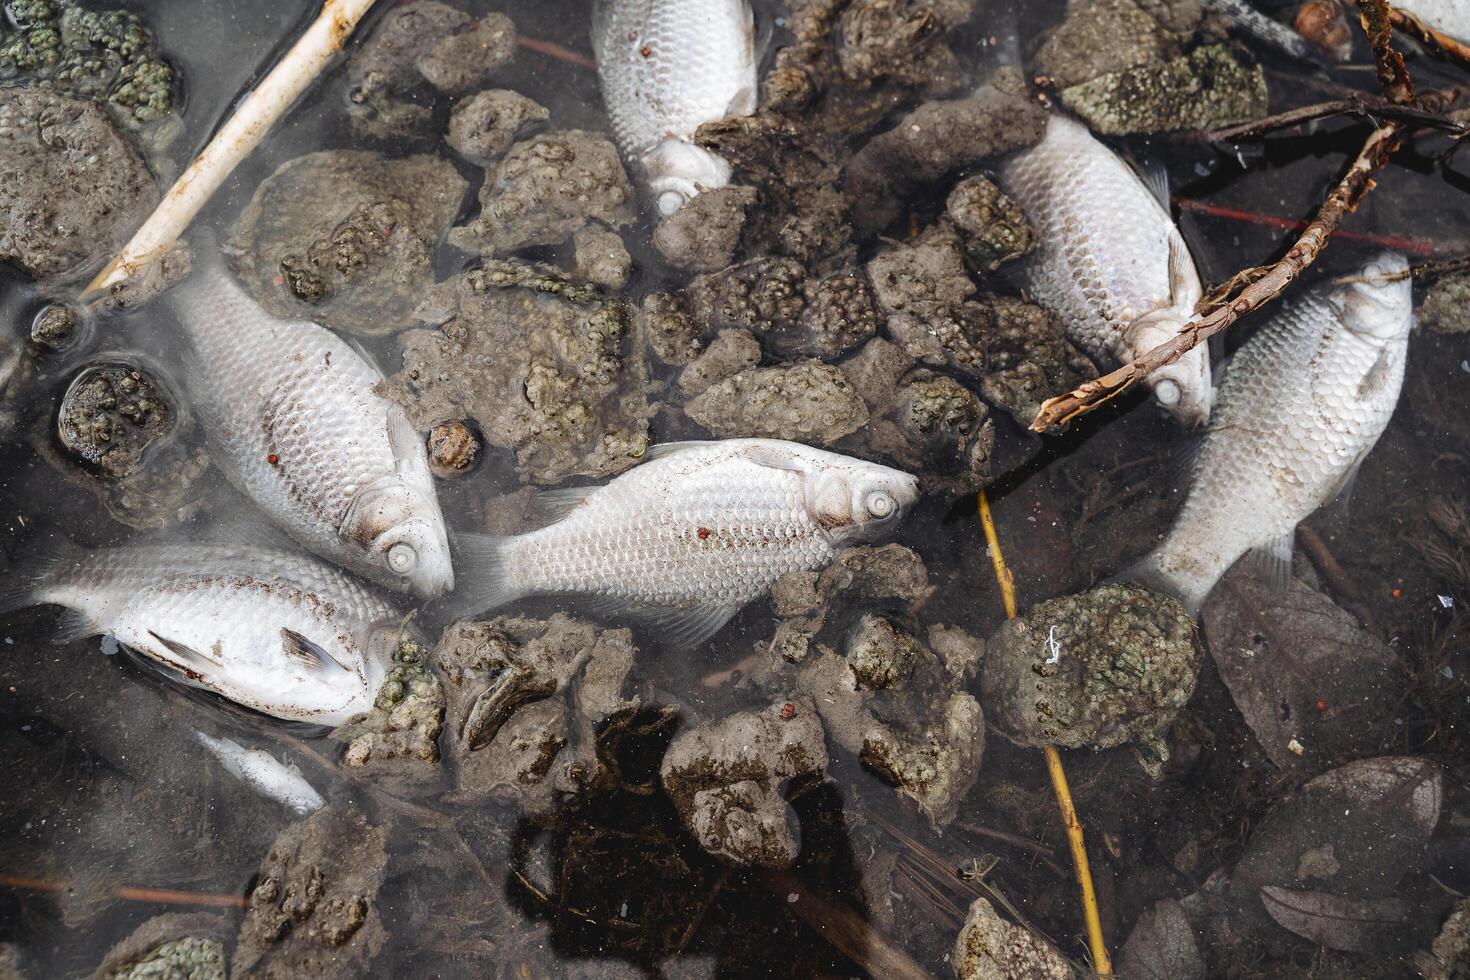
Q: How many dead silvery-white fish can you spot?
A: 7